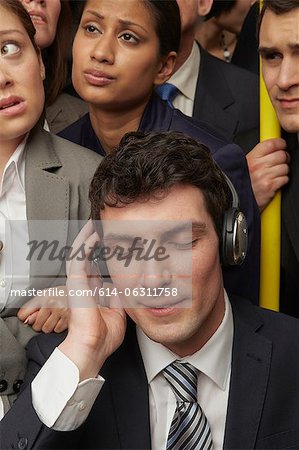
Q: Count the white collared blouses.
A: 1